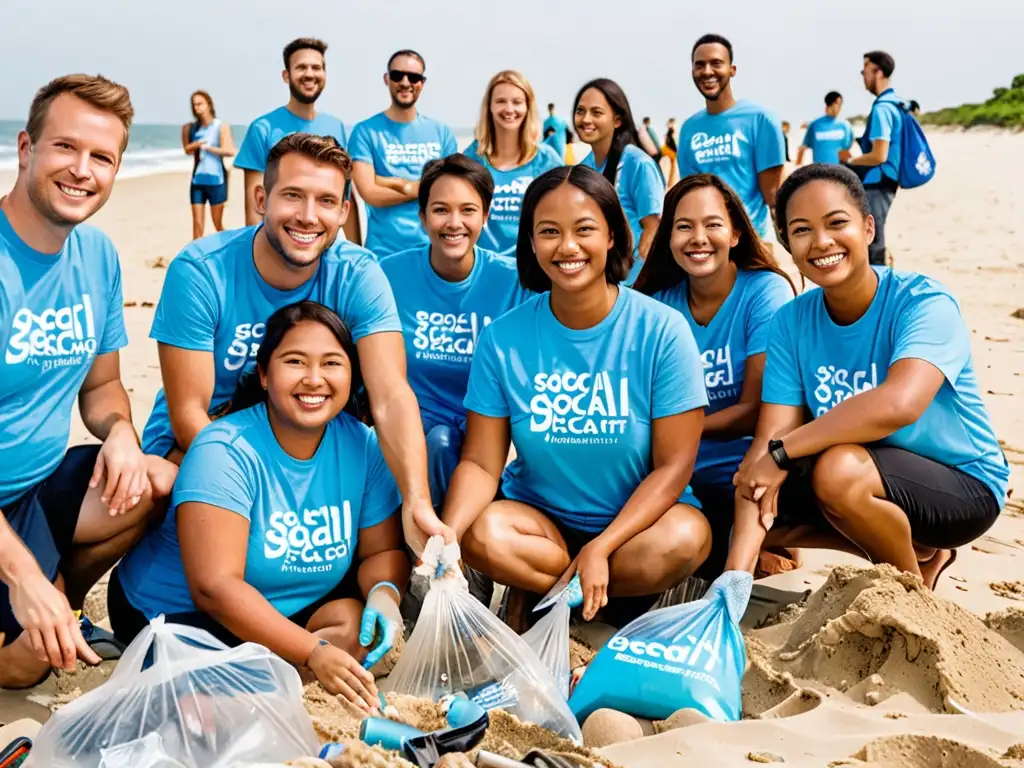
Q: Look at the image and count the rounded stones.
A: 2